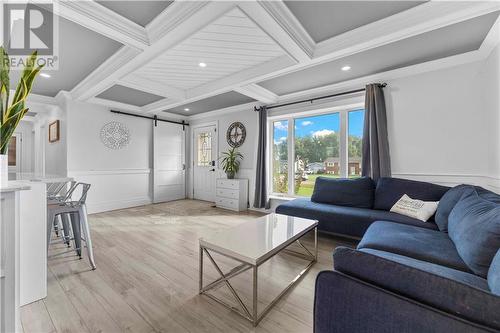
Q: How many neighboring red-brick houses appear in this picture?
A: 1